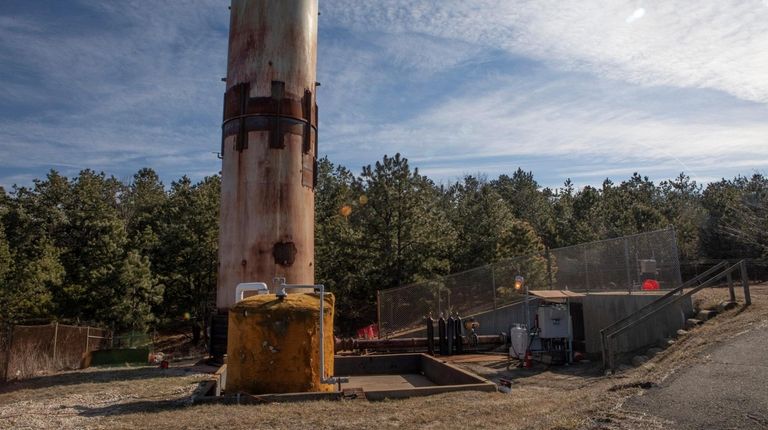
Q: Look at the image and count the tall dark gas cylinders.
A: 4